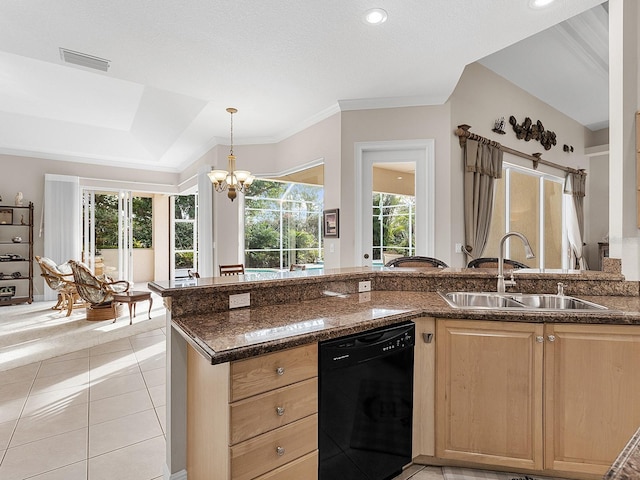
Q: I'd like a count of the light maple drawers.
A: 4